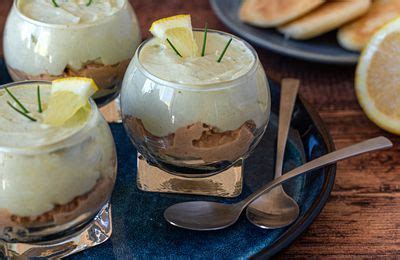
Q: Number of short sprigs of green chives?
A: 8